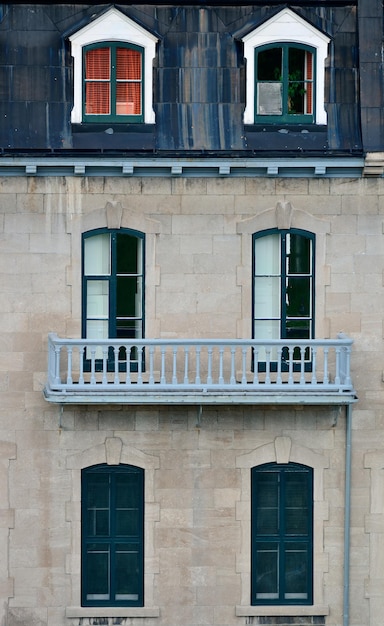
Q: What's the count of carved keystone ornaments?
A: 4